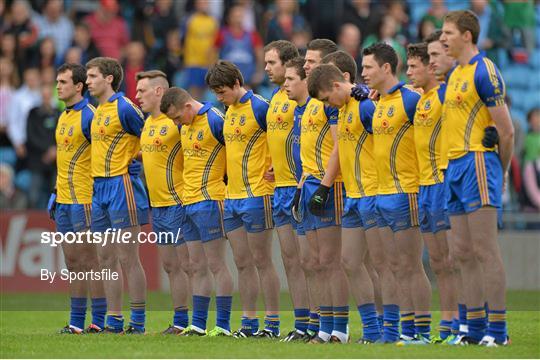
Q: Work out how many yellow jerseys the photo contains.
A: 13